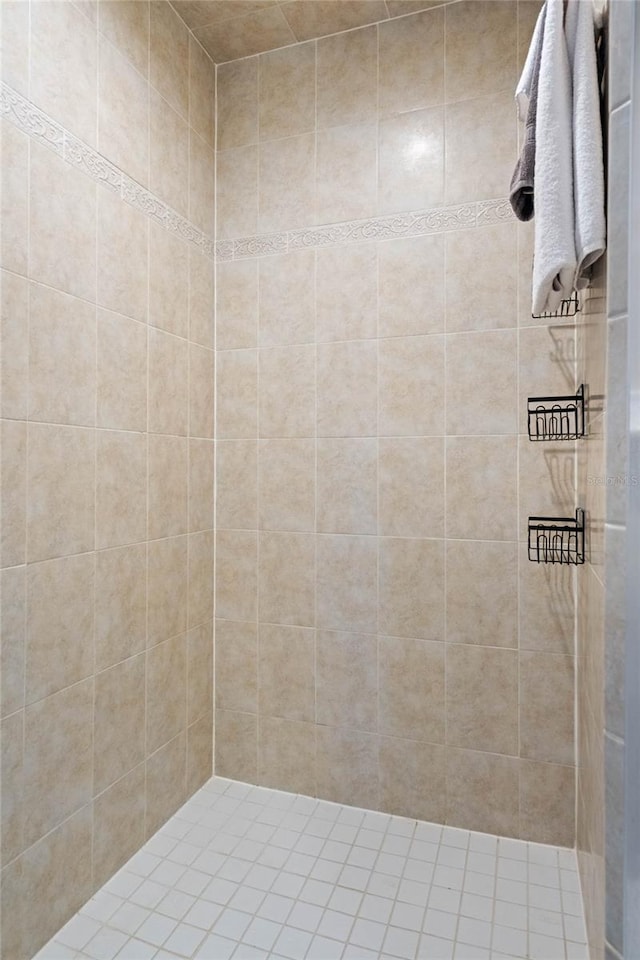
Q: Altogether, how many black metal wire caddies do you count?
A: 3